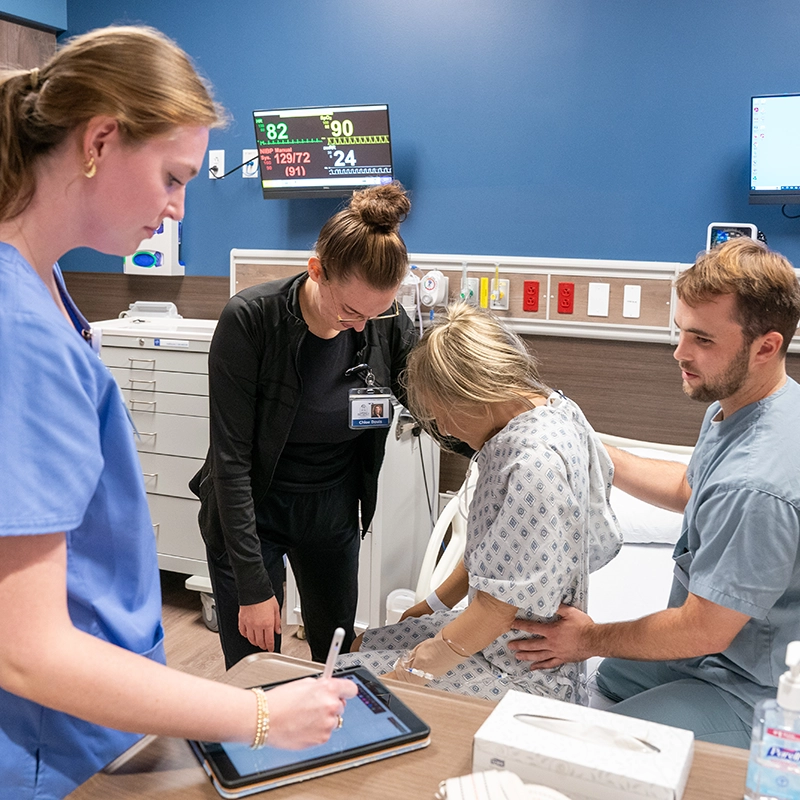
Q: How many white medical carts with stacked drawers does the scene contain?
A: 1